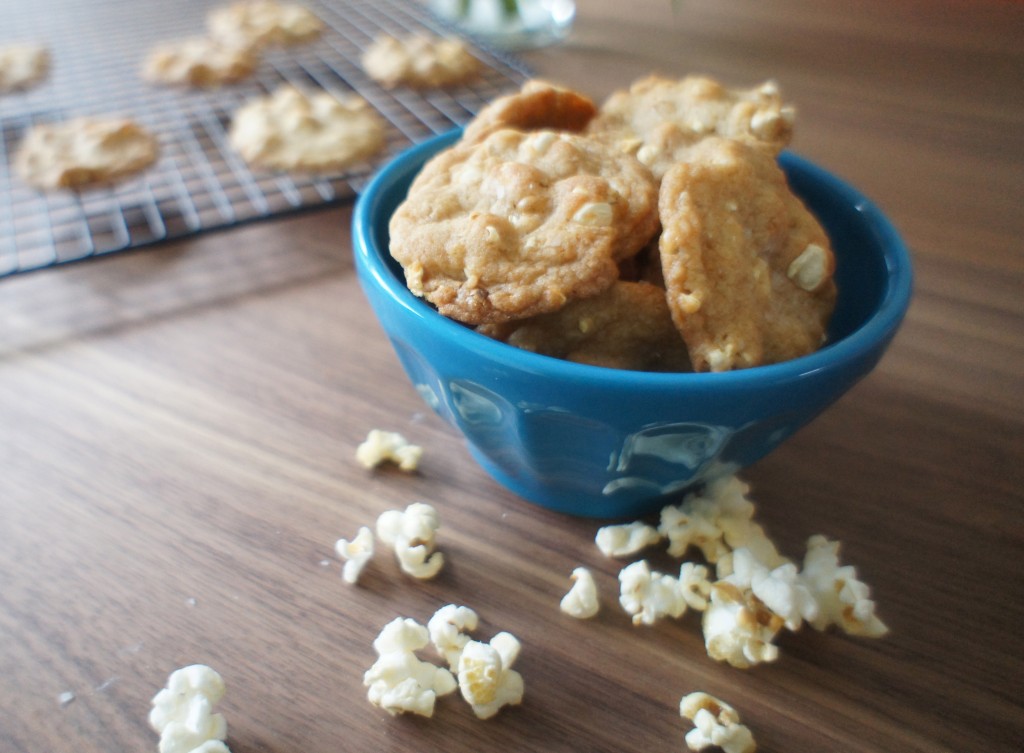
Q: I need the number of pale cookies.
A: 6